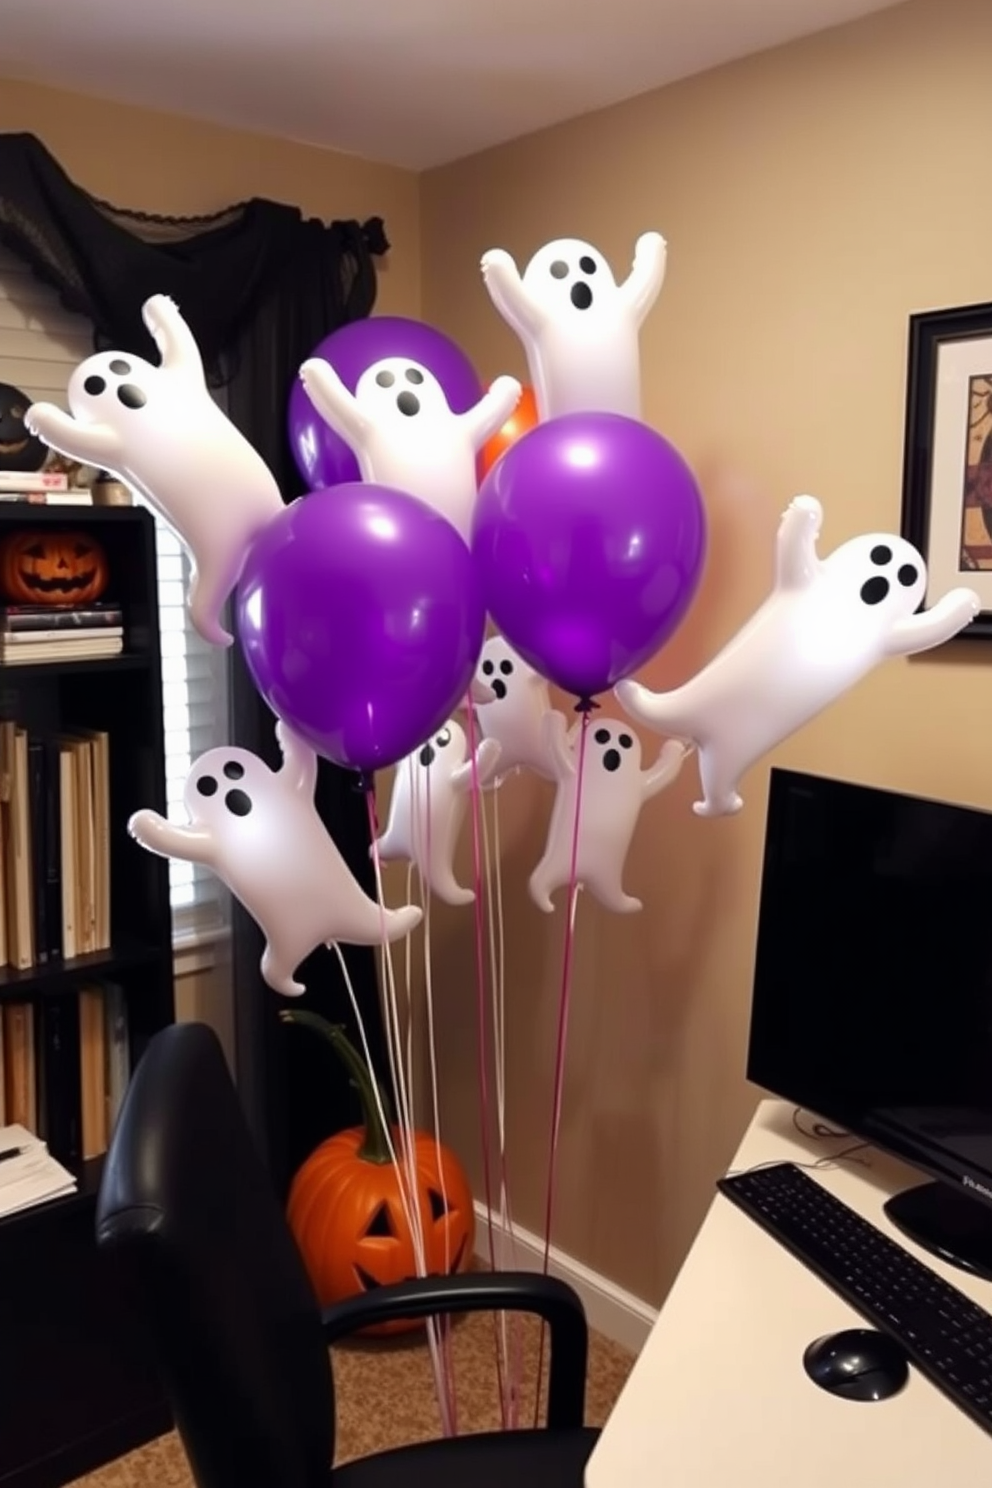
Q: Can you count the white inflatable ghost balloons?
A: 8